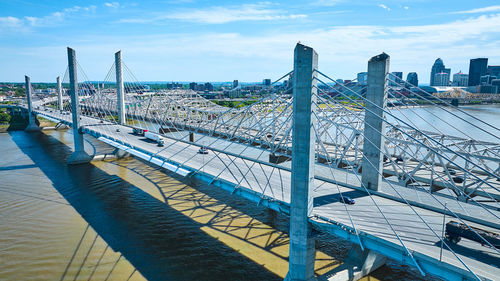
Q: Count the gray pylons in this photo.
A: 6